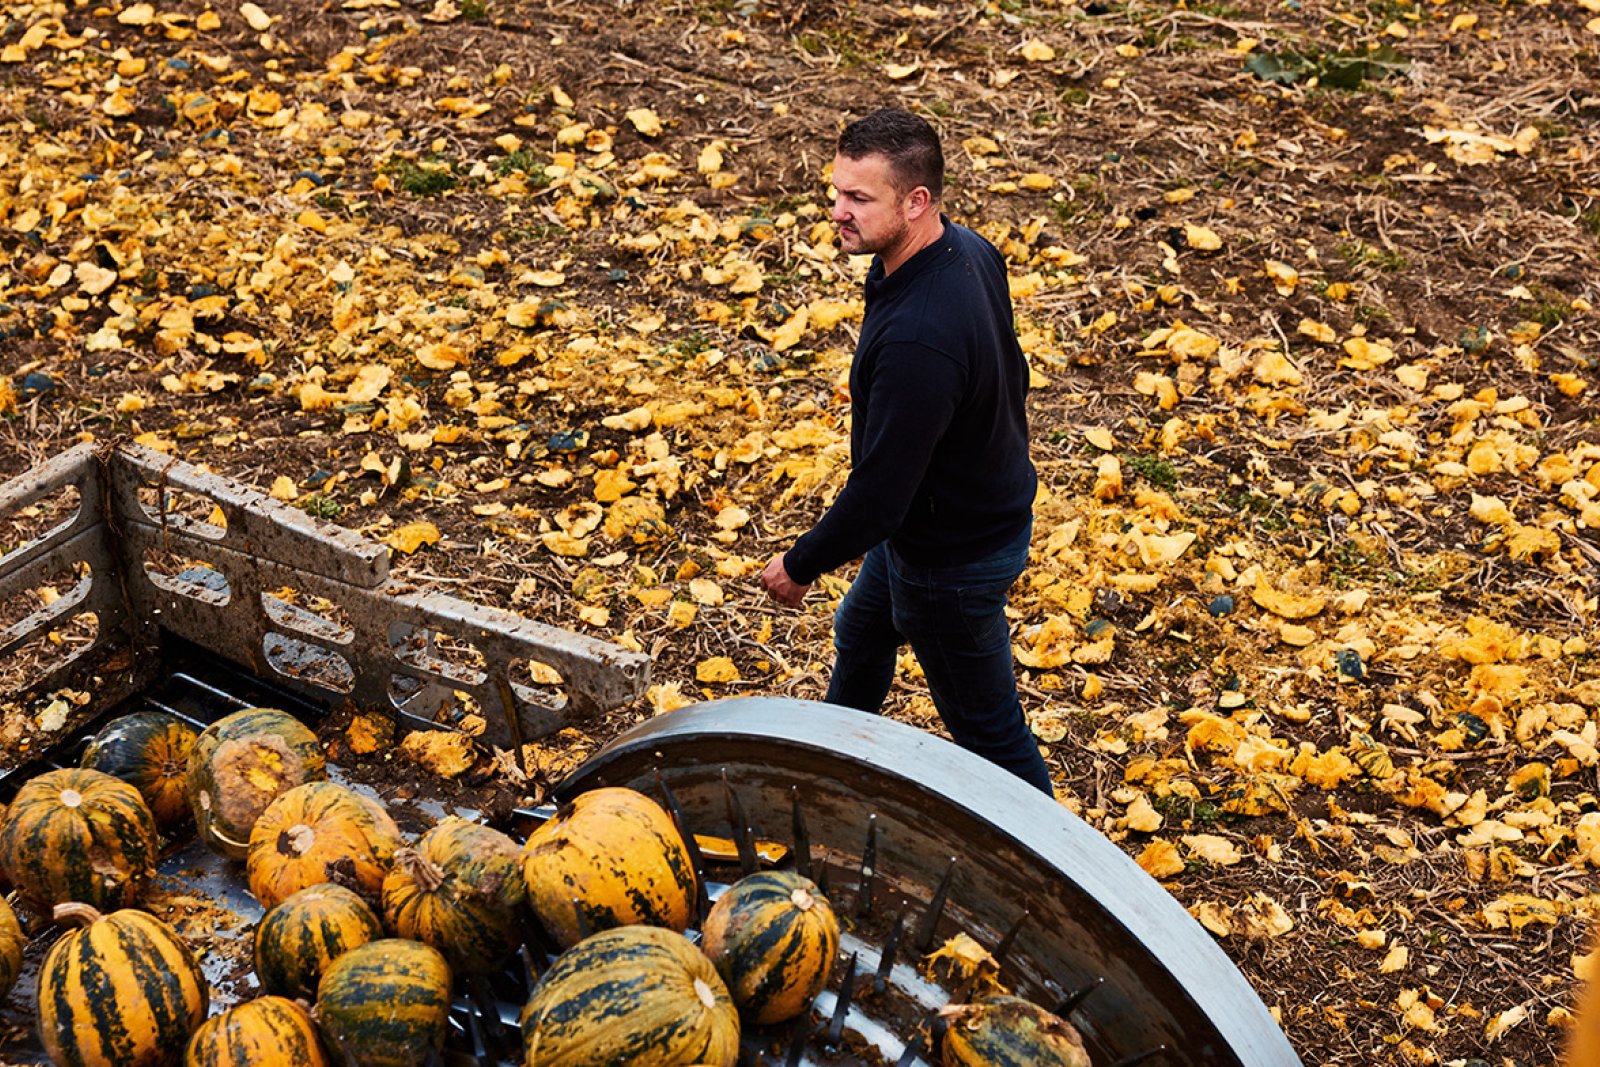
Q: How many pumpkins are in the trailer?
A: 14